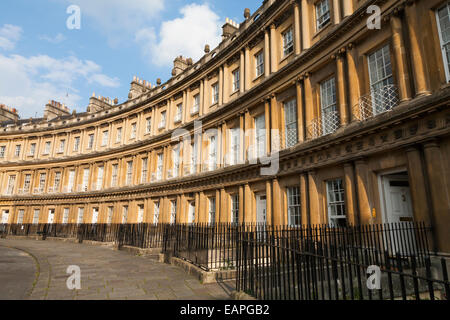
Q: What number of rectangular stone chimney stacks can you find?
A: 6